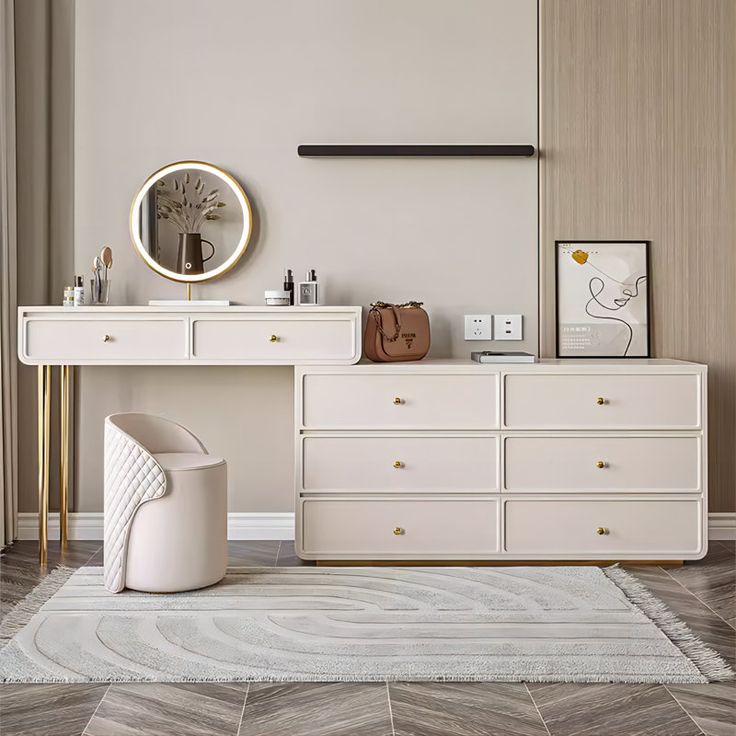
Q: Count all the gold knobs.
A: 8